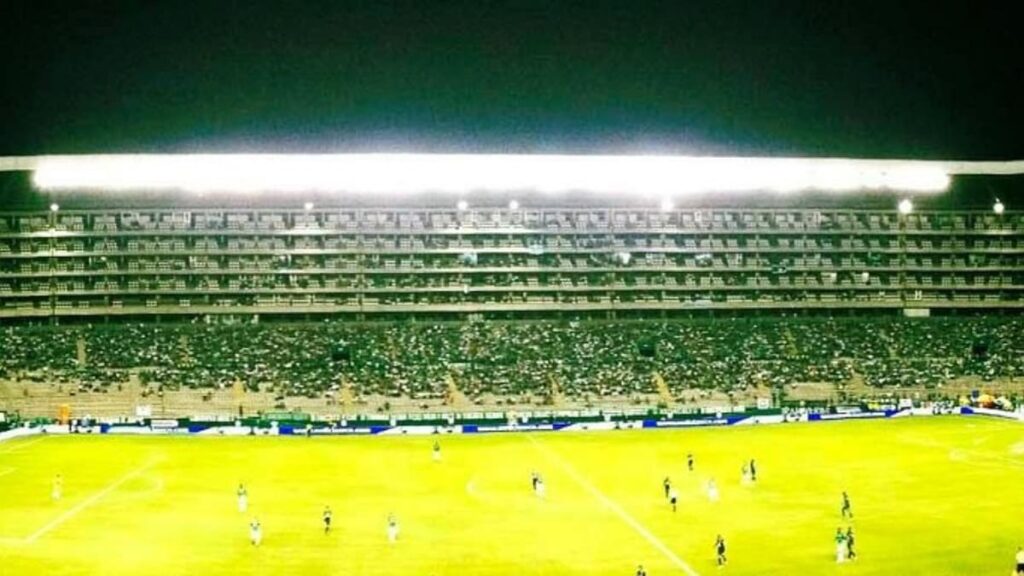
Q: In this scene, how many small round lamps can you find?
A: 7